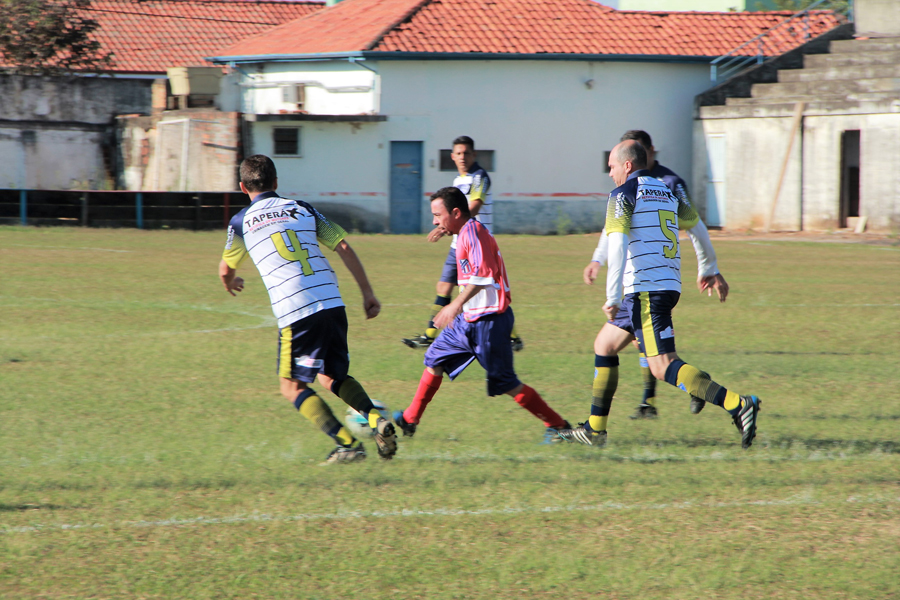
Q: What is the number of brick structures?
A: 1